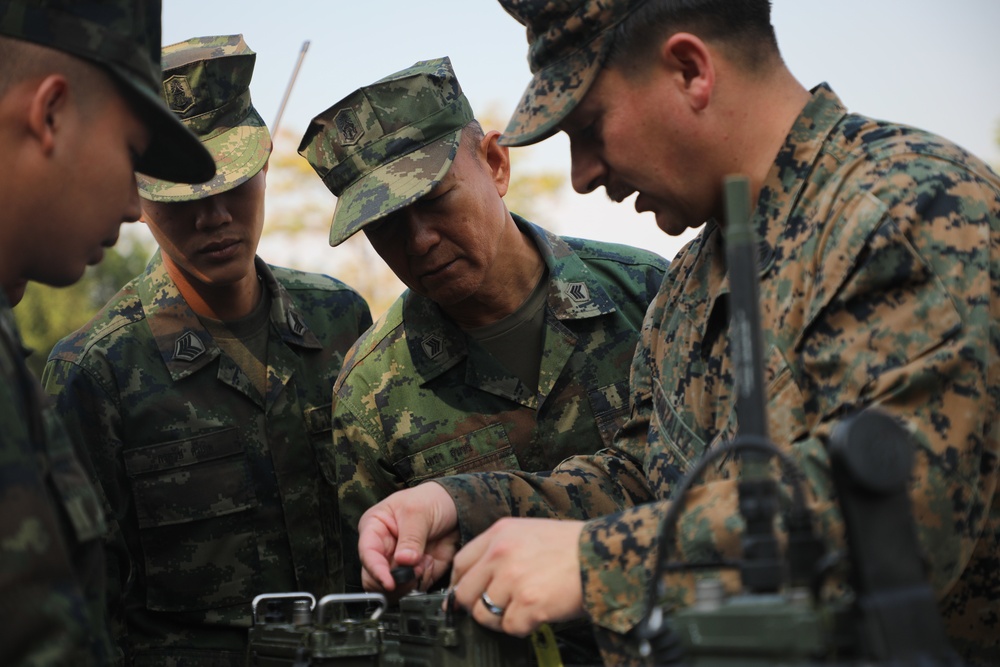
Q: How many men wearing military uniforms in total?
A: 4